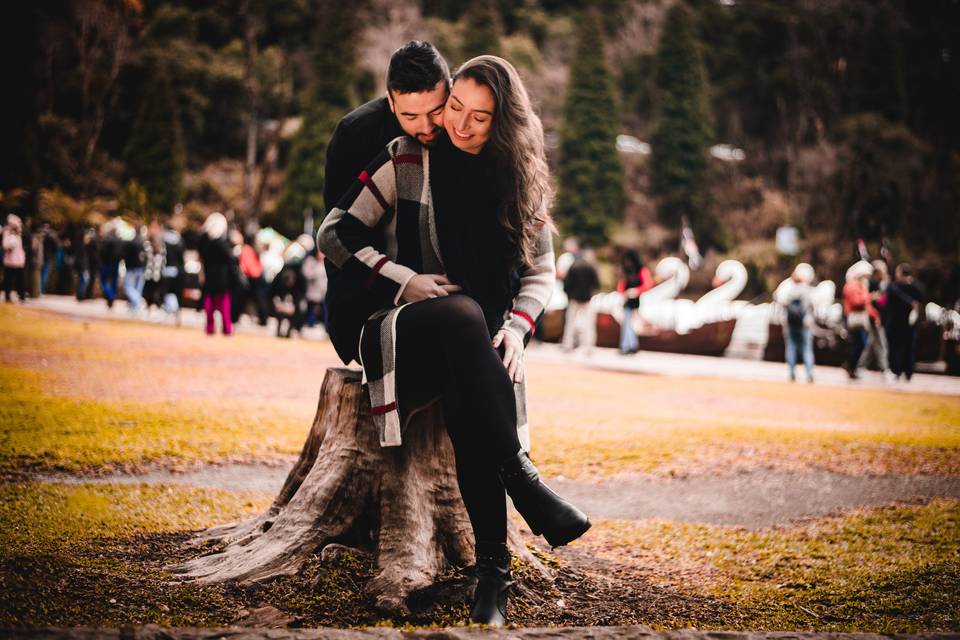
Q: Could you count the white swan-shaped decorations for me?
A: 2